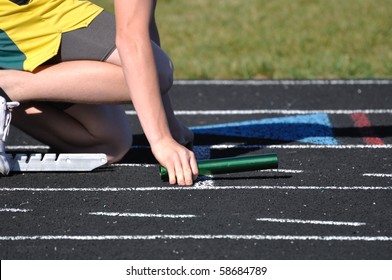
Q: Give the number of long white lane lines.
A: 5